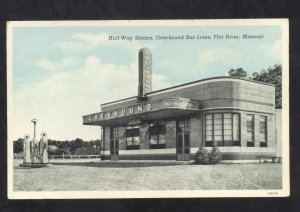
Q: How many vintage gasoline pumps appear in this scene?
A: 3